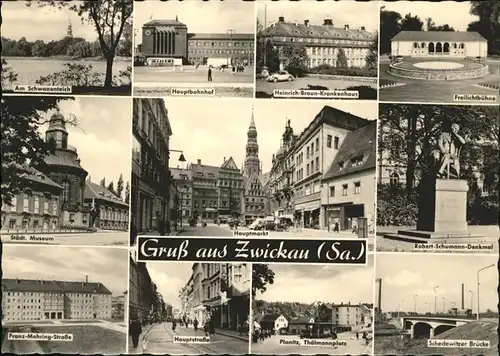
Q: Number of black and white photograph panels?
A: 11